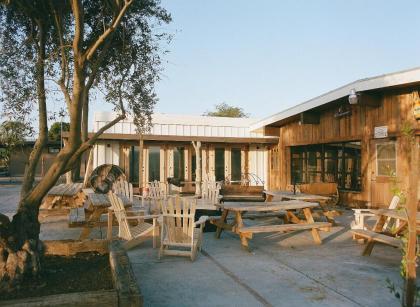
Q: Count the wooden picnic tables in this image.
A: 5